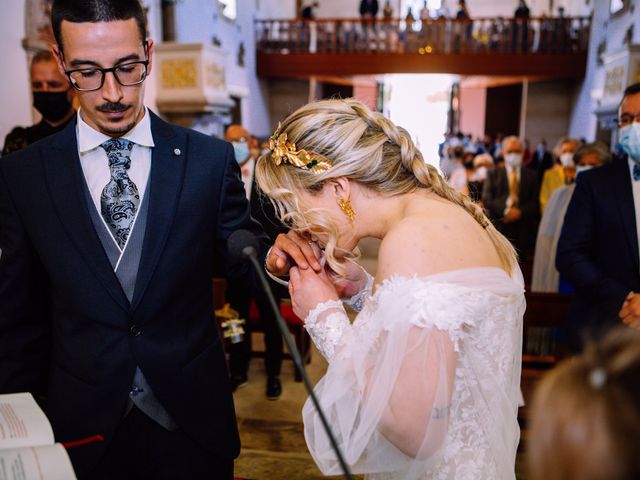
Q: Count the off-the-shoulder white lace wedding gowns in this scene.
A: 1